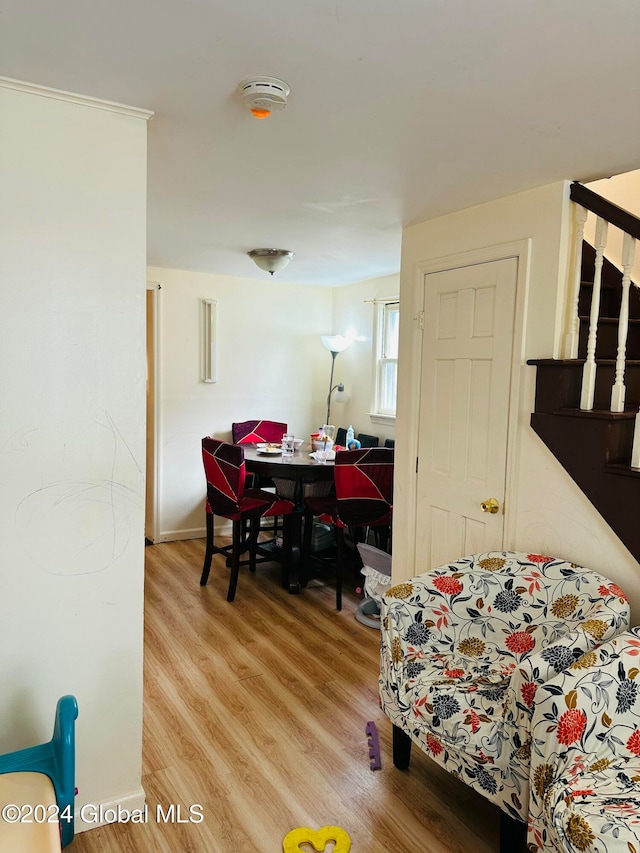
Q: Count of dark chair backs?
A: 3